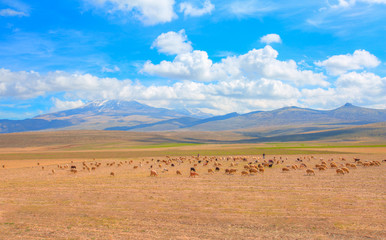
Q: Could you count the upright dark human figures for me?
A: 2